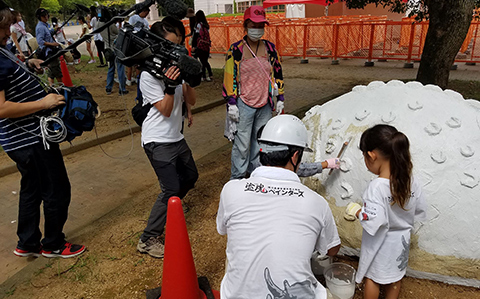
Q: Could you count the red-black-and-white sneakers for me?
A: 2